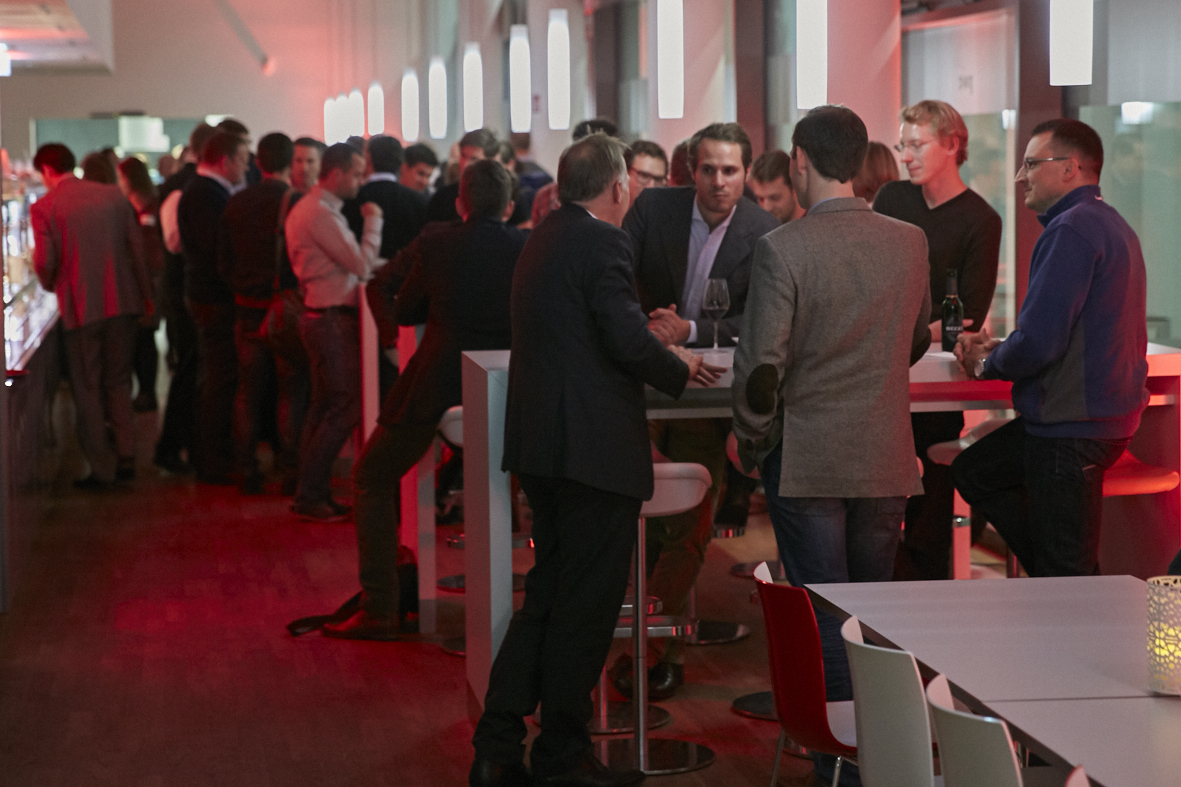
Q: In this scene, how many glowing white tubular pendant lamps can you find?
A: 12